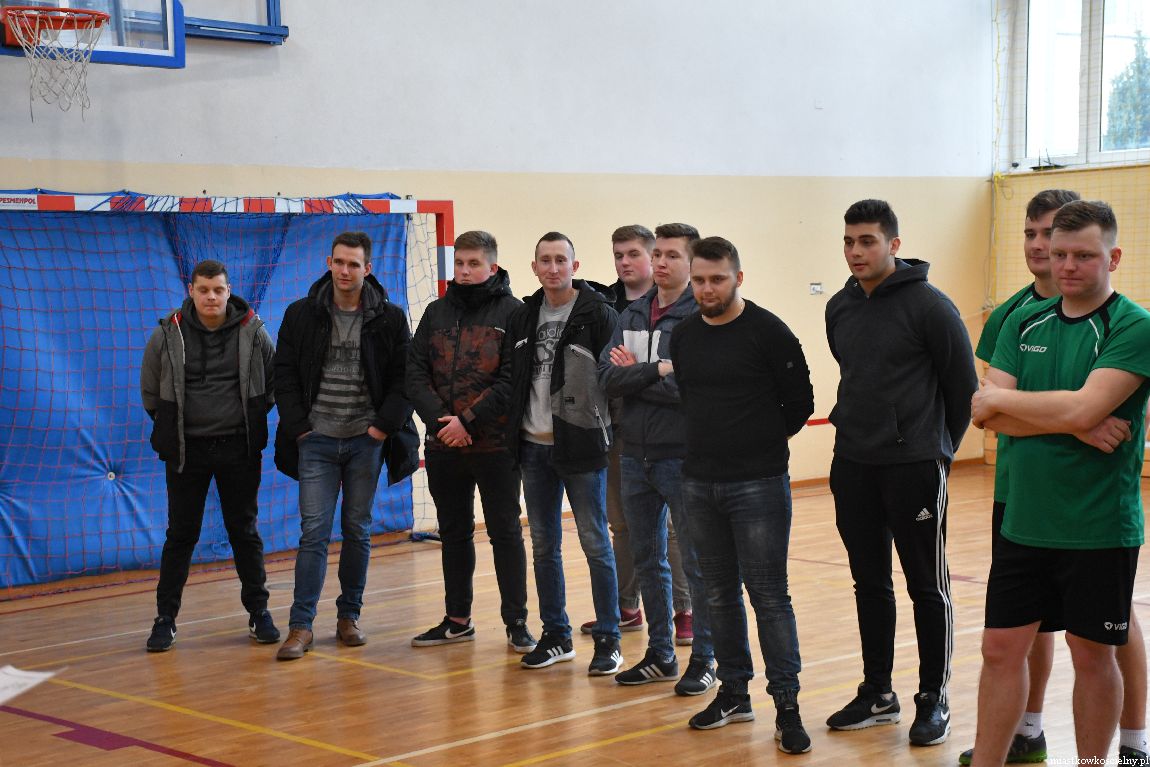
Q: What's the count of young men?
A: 10